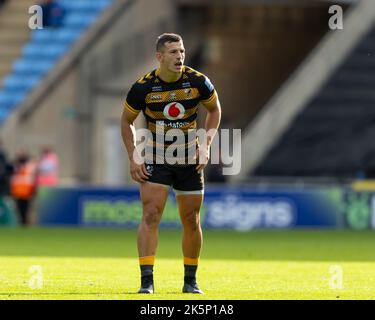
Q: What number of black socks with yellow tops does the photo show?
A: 2